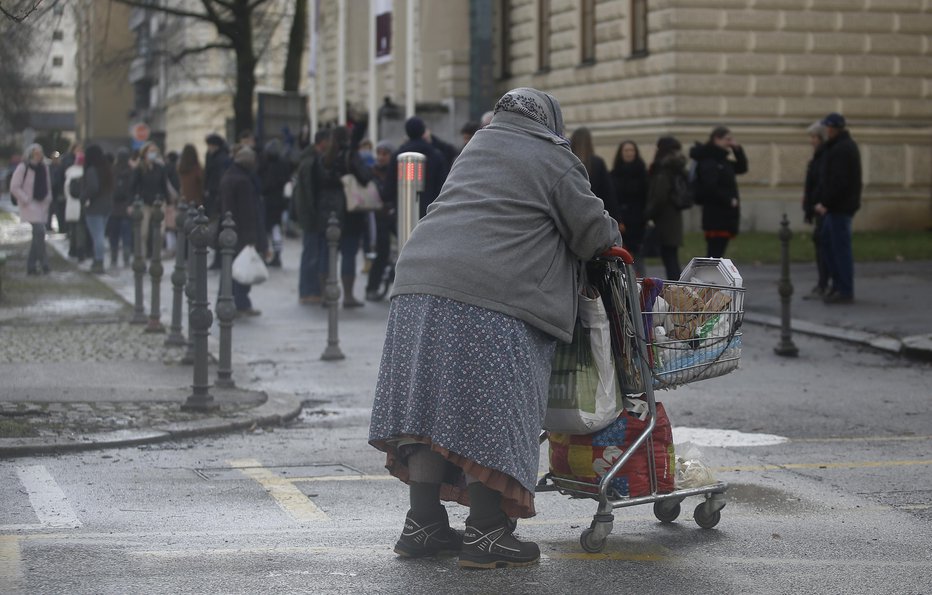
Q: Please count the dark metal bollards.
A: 8